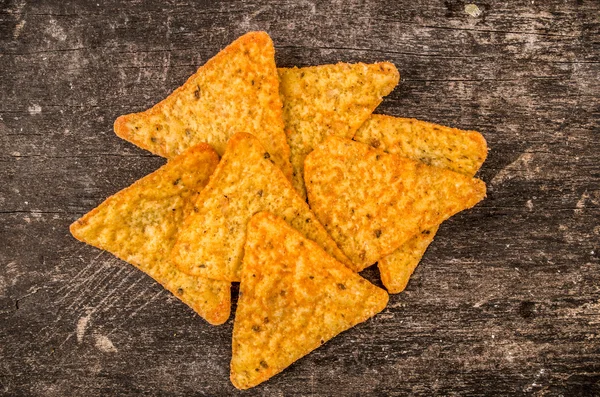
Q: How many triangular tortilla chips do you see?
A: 7